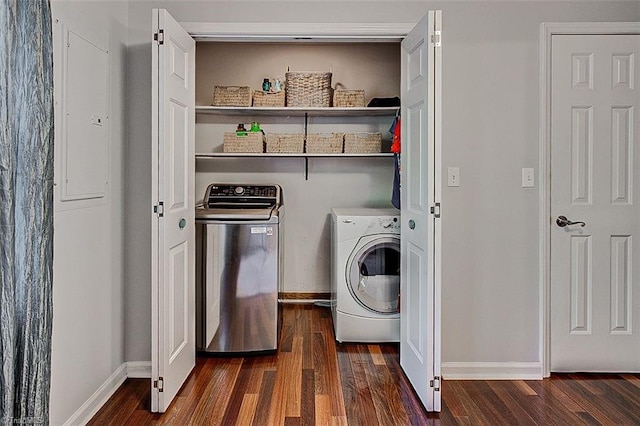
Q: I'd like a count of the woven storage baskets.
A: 8